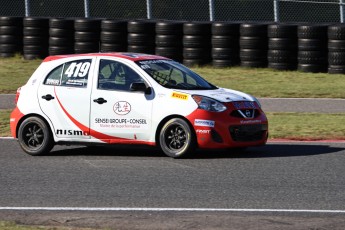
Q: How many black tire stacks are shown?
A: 13